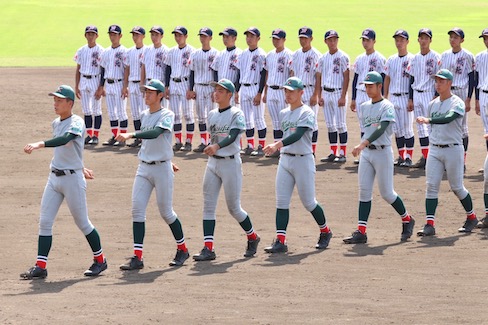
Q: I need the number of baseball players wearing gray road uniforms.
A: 6